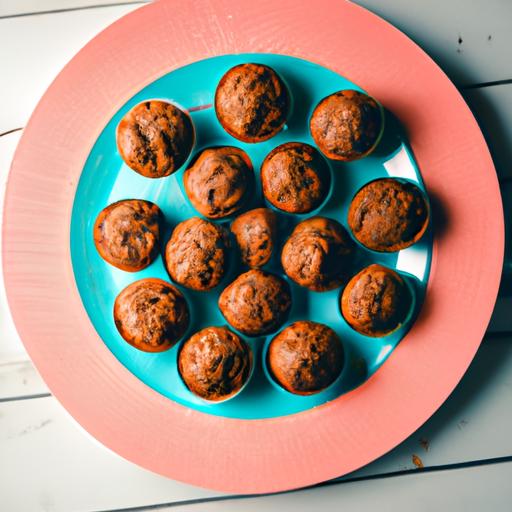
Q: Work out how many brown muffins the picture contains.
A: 15